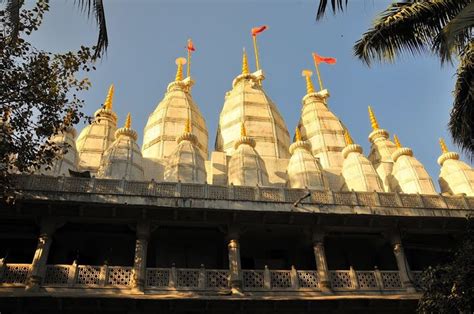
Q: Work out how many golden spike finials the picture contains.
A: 12